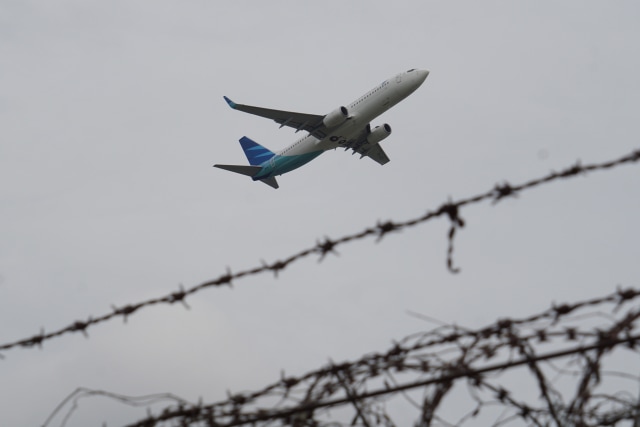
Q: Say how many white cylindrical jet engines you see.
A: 2